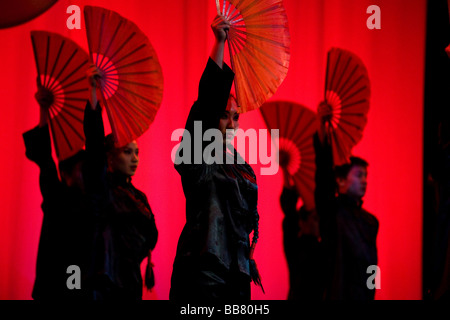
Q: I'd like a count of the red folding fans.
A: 5